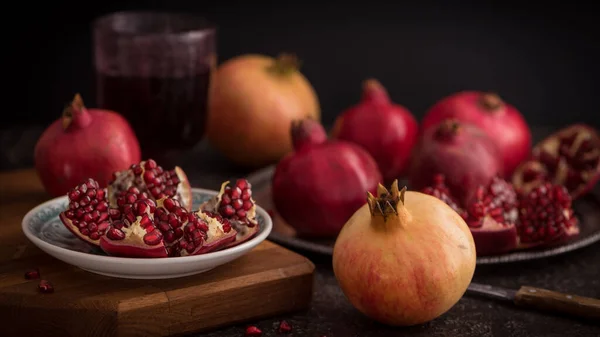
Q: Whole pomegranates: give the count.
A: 7